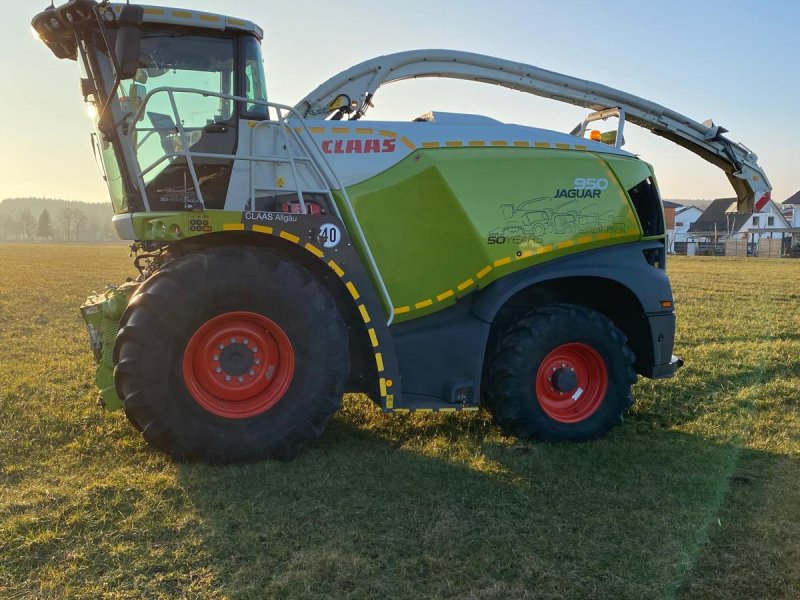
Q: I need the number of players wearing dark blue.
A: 0